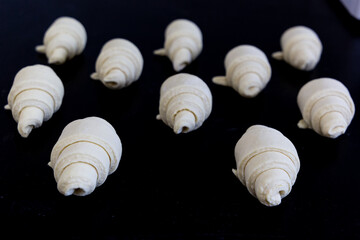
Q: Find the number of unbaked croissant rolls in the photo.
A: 10